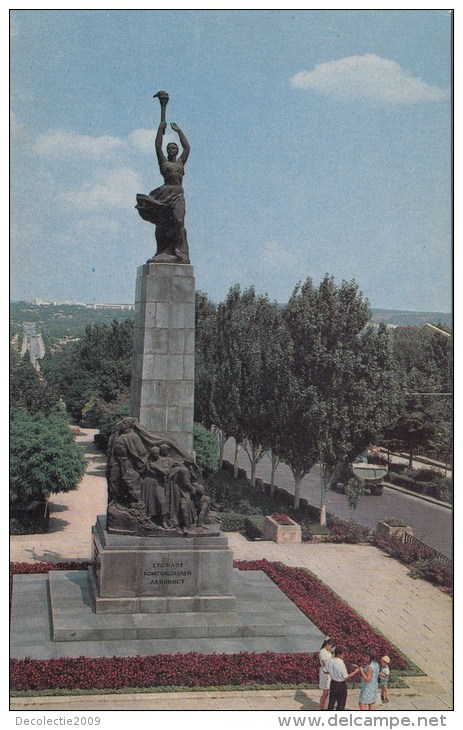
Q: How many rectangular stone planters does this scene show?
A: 2